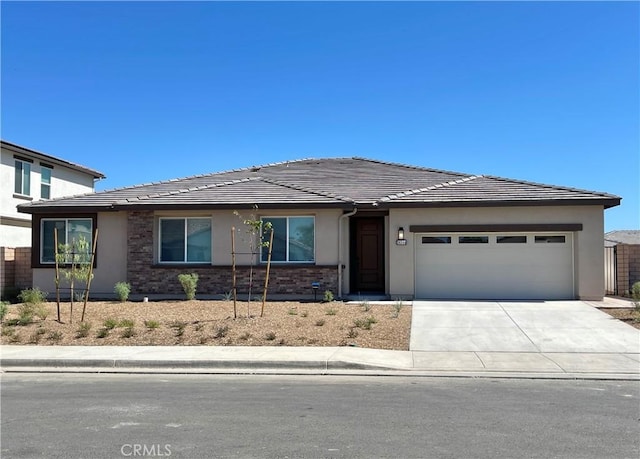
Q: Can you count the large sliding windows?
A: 3